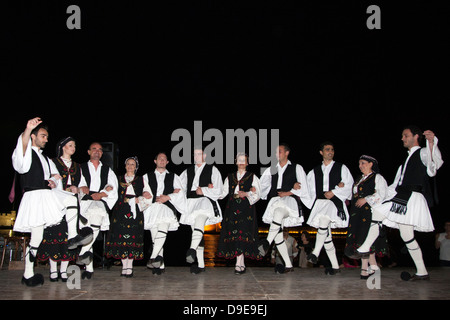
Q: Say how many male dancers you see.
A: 7